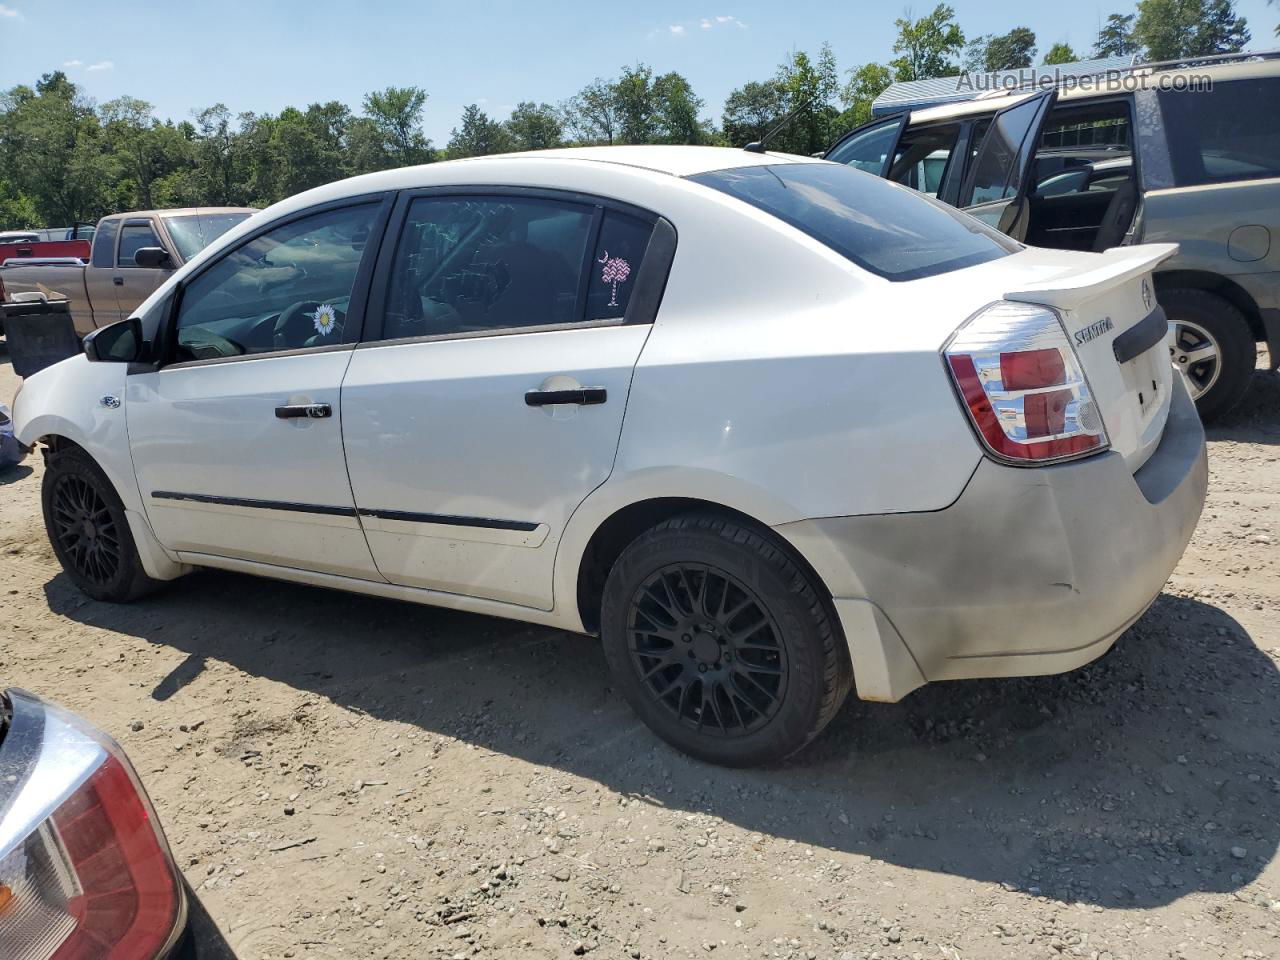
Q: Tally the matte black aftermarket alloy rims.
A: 2